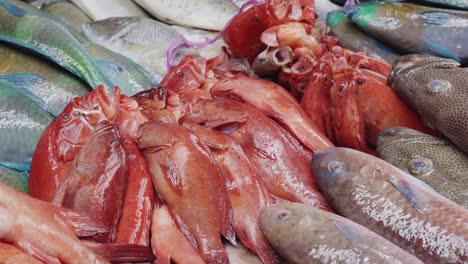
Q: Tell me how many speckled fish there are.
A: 2